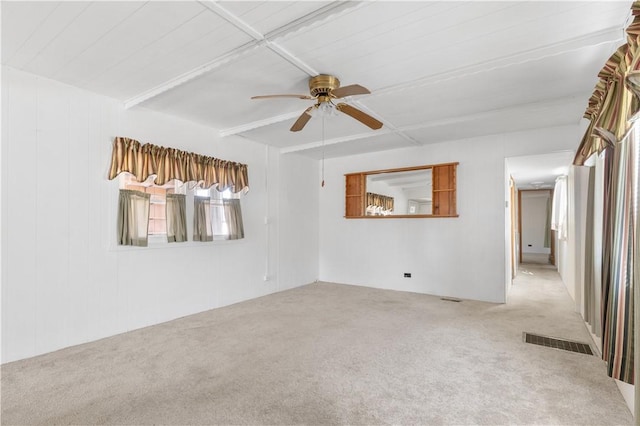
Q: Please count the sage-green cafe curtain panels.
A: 4